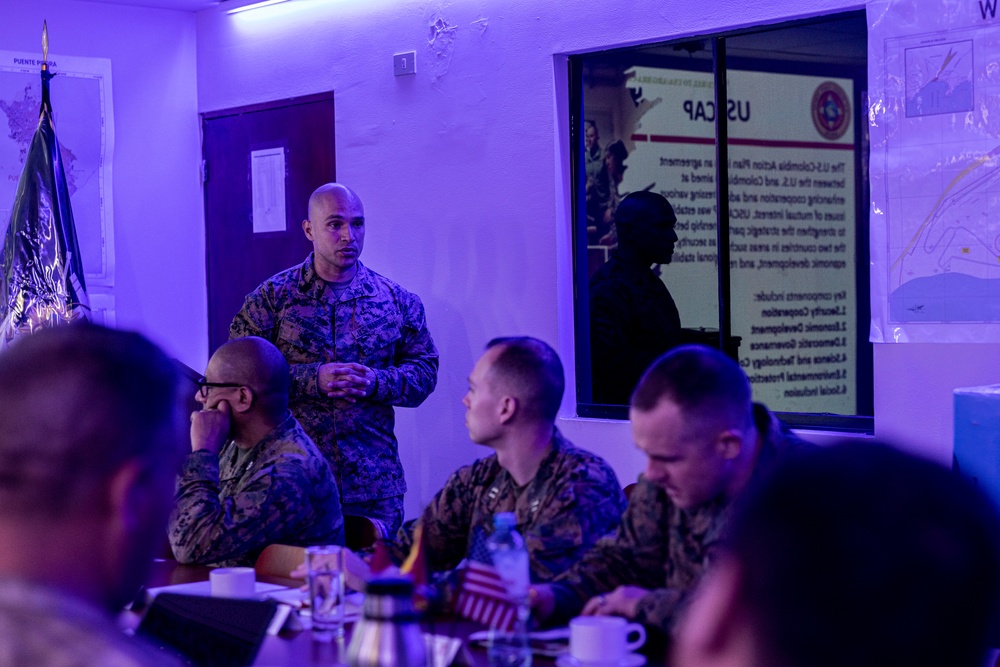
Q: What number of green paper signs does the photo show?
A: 0